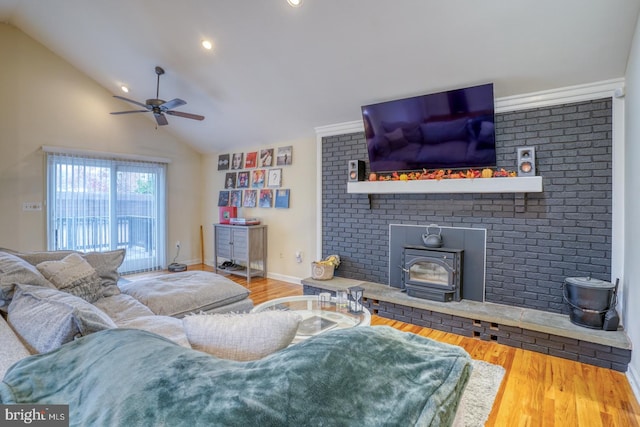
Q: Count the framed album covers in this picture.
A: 14